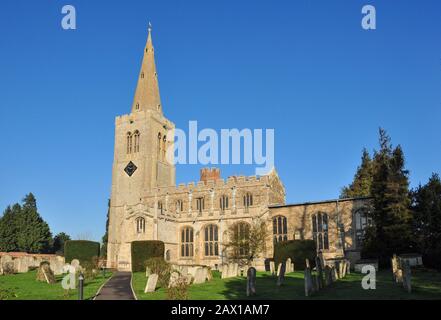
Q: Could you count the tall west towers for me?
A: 1